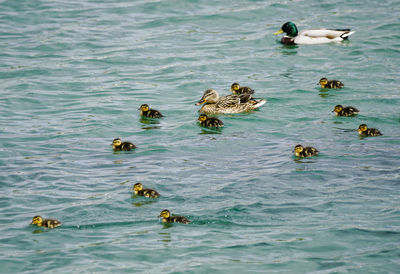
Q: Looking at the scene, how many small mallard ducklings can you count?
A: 11